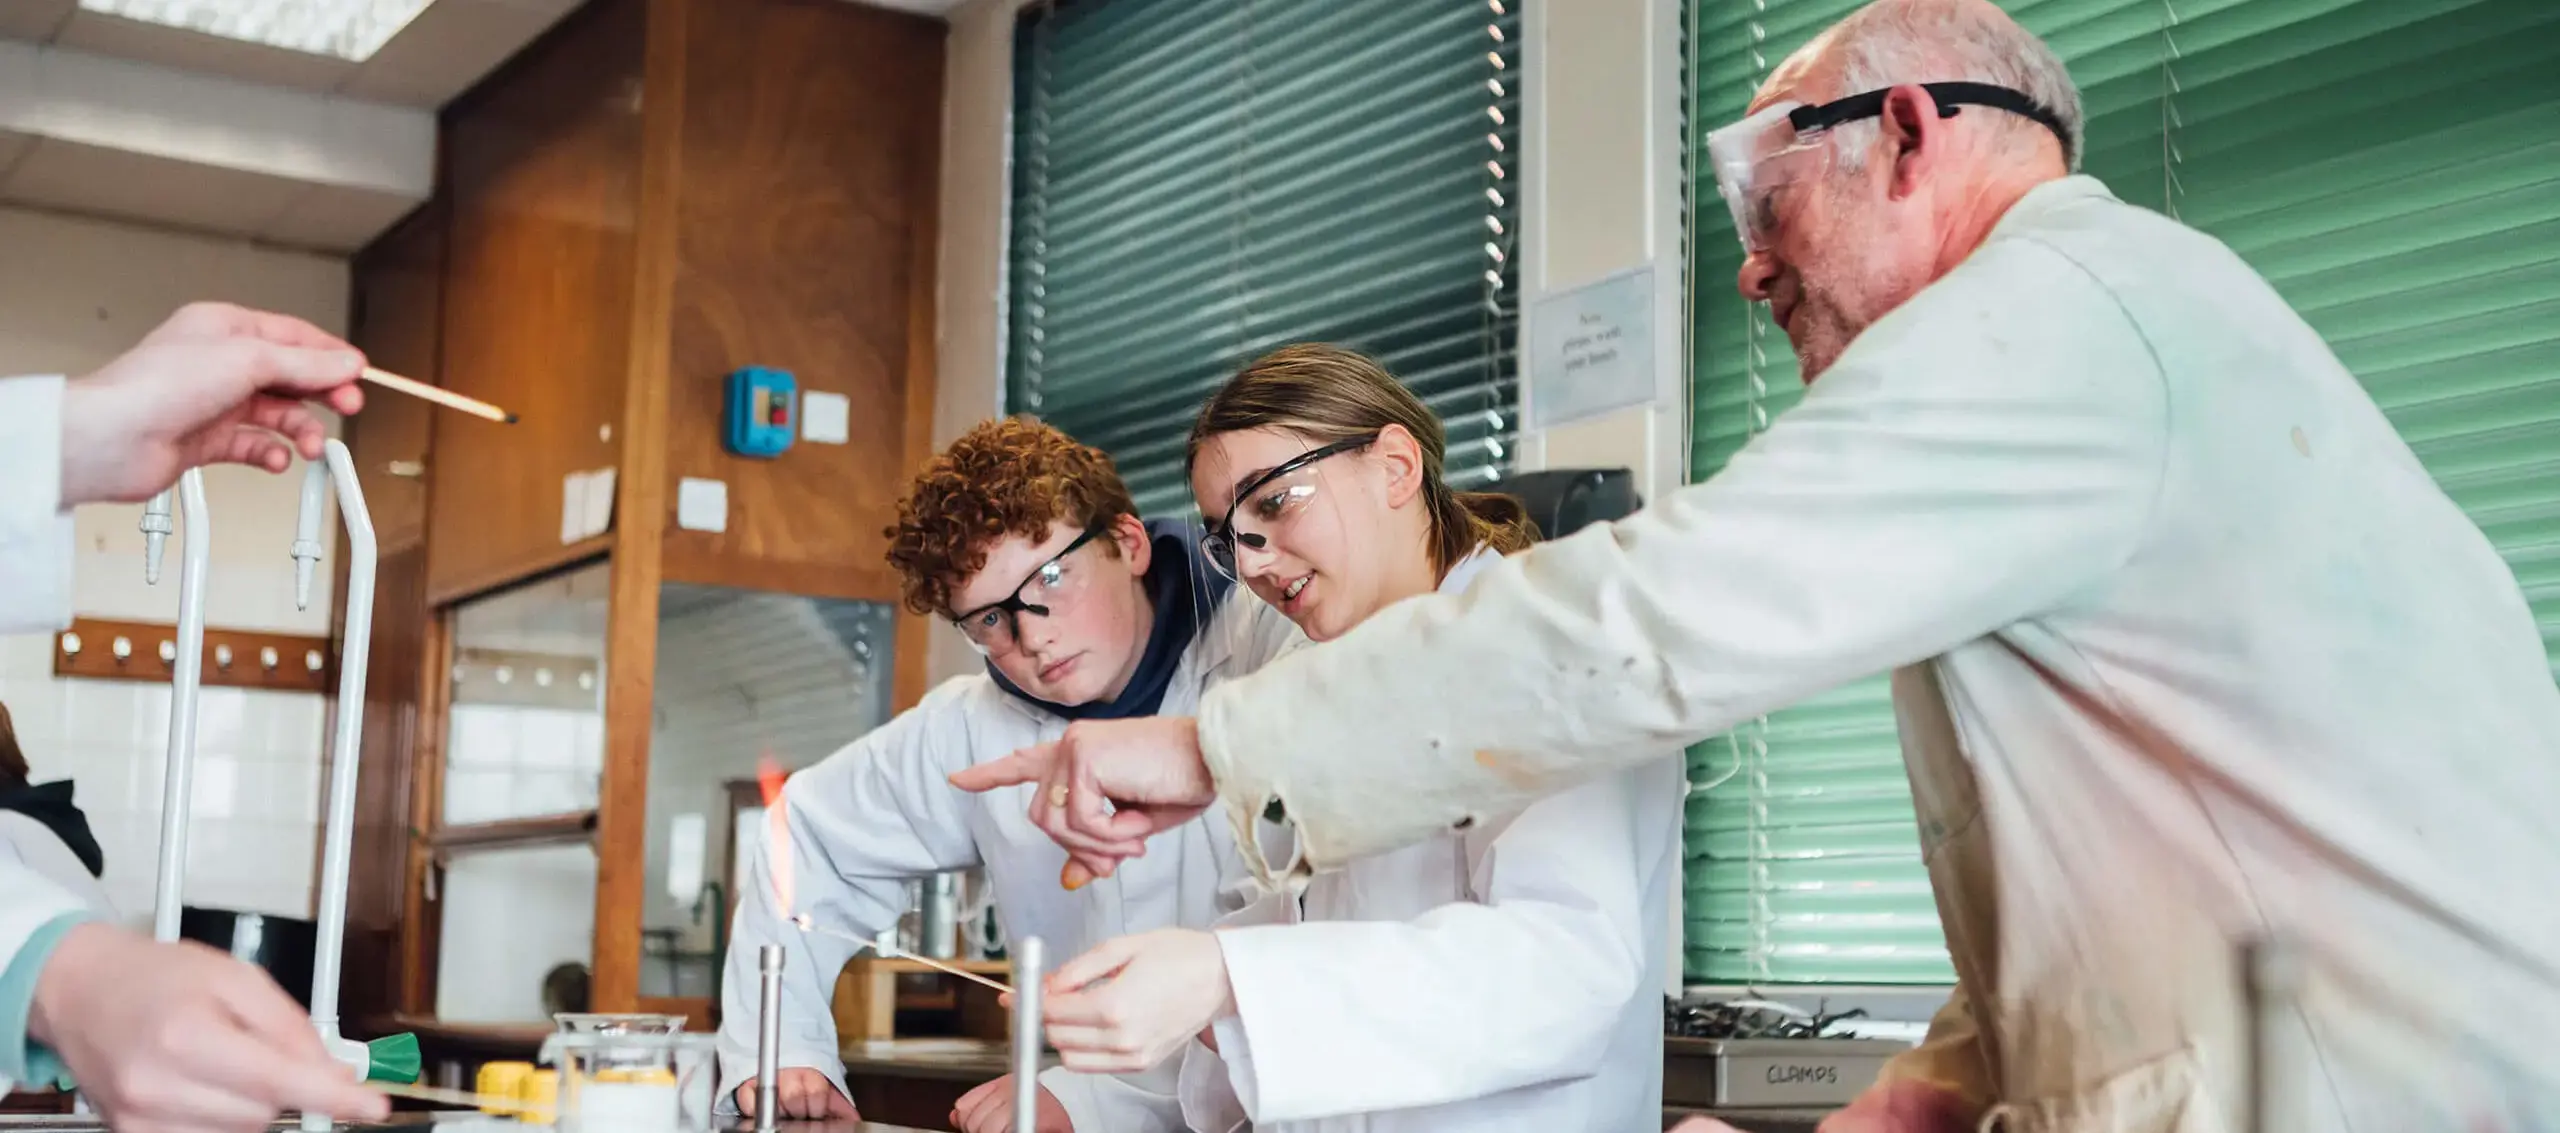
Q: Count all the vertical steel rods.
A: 2